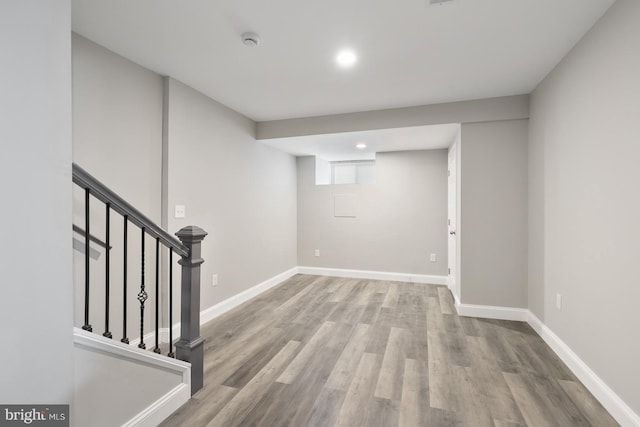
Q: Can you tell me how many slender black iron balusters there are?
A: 6